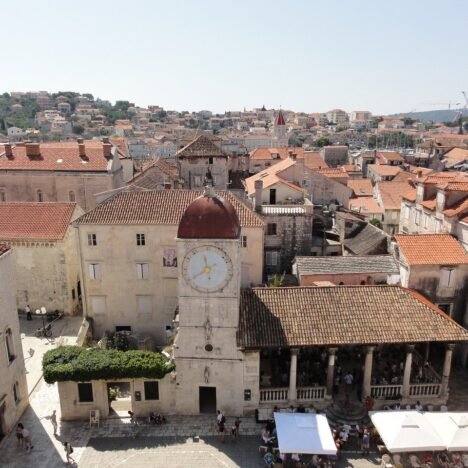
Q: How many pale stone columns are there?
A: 5